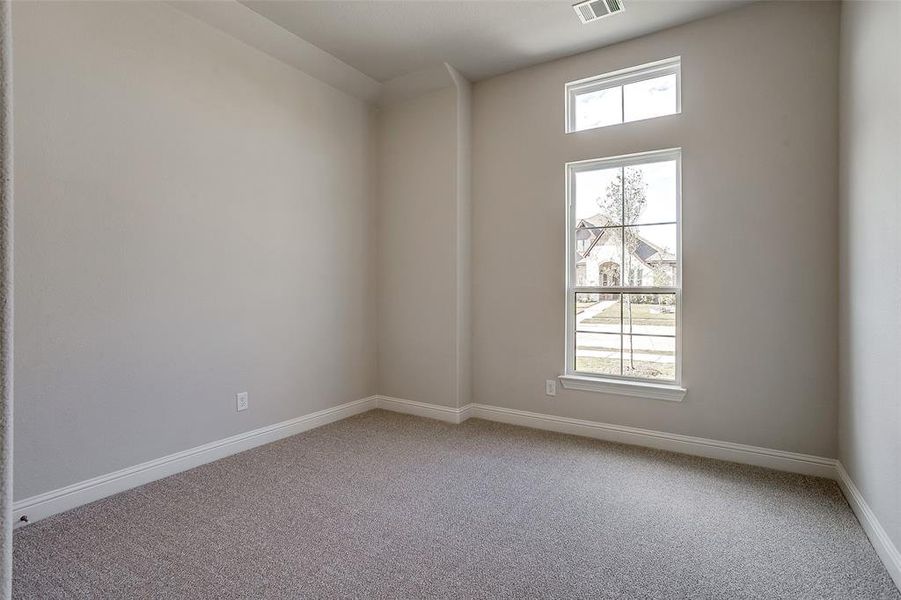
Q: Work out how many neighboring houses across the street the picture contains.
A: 1